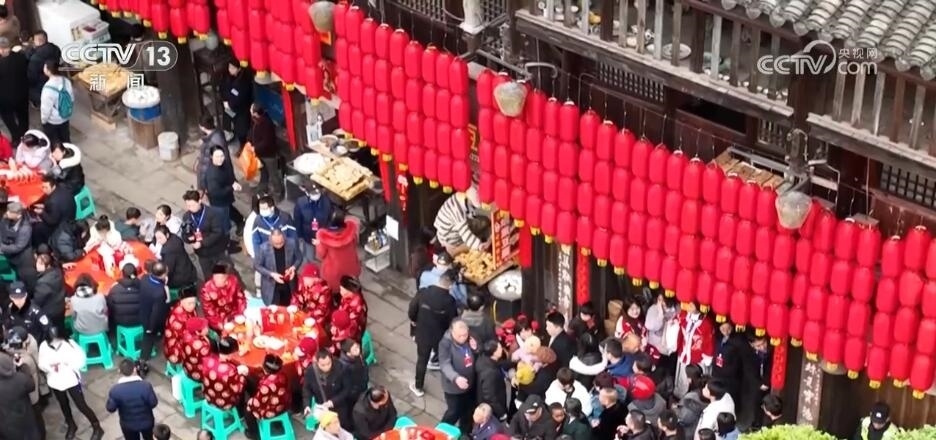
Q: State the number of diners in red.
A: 9